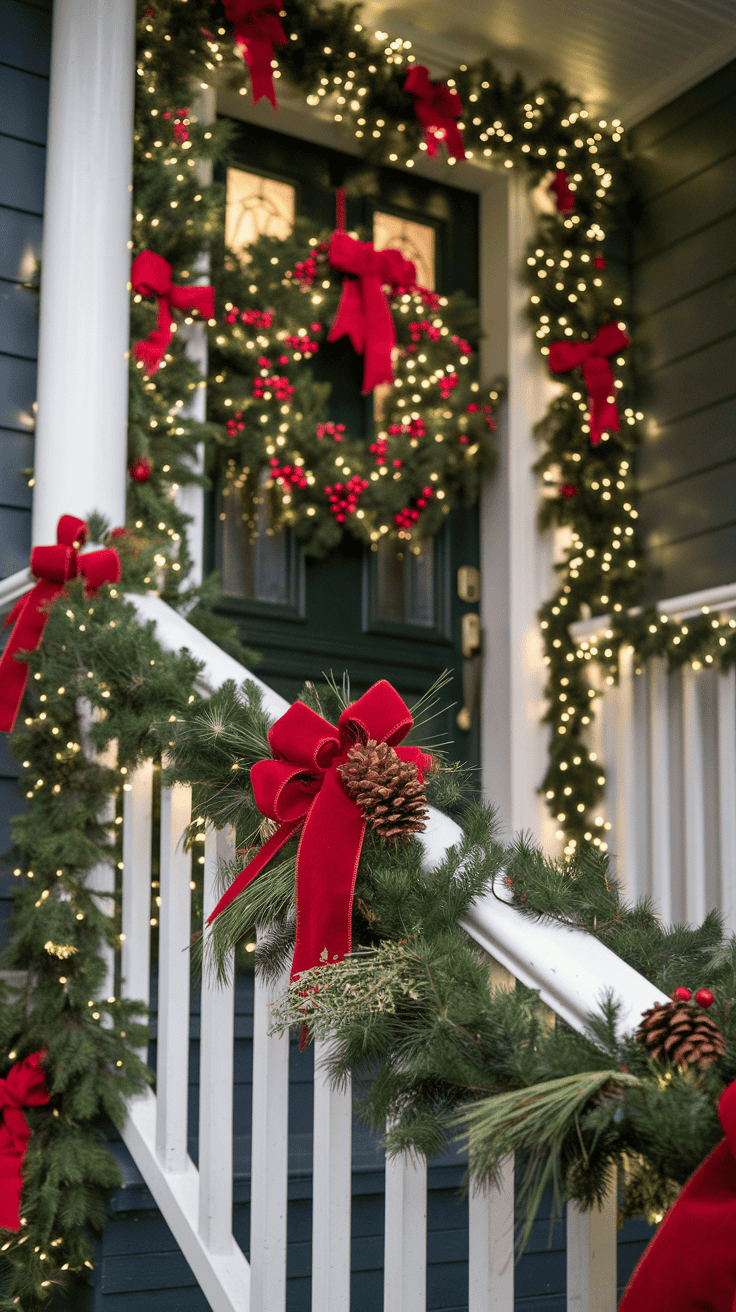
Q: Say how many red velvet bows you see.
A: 10